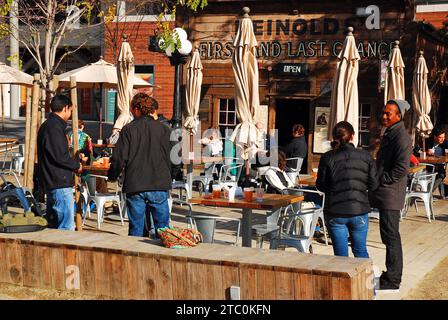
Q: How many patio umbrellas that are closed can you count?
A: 6